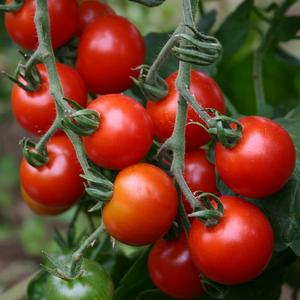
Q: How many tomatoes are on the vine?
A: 14